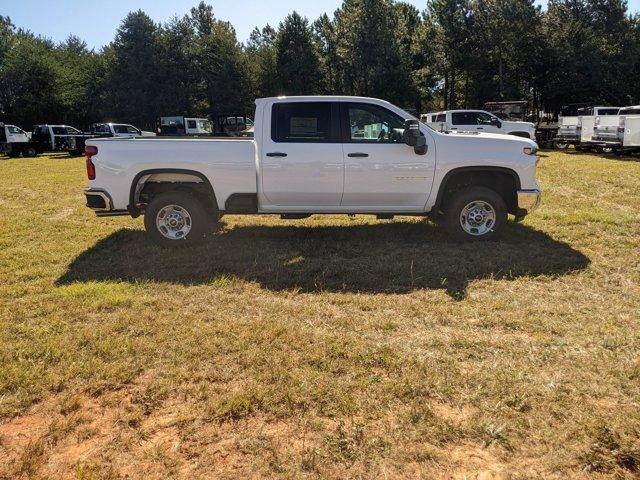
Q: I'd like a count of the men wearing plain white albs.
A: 0